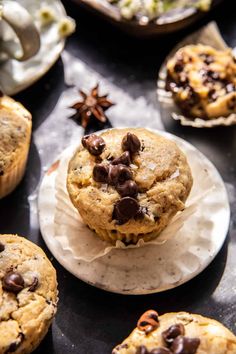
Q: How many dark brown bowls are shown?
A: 1